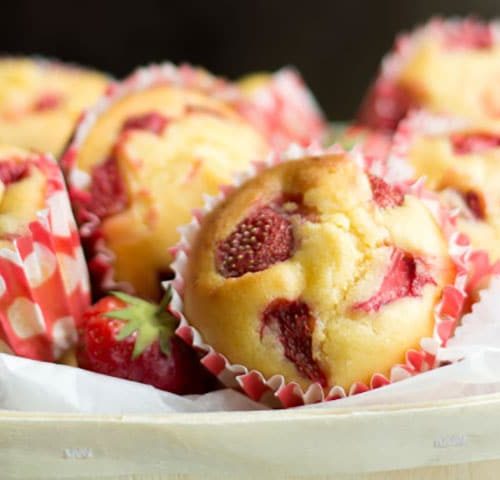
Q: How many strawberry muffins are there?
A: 7